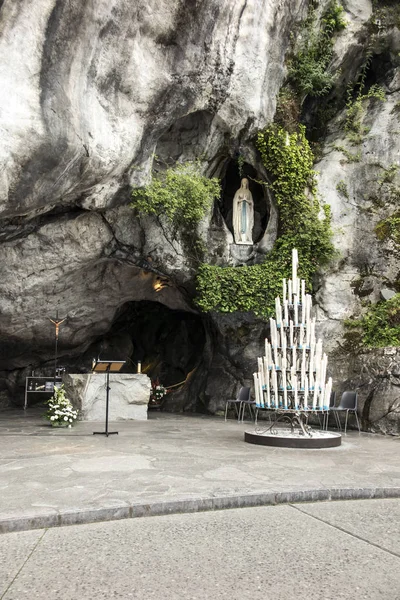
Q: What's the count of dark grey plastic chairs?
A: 4